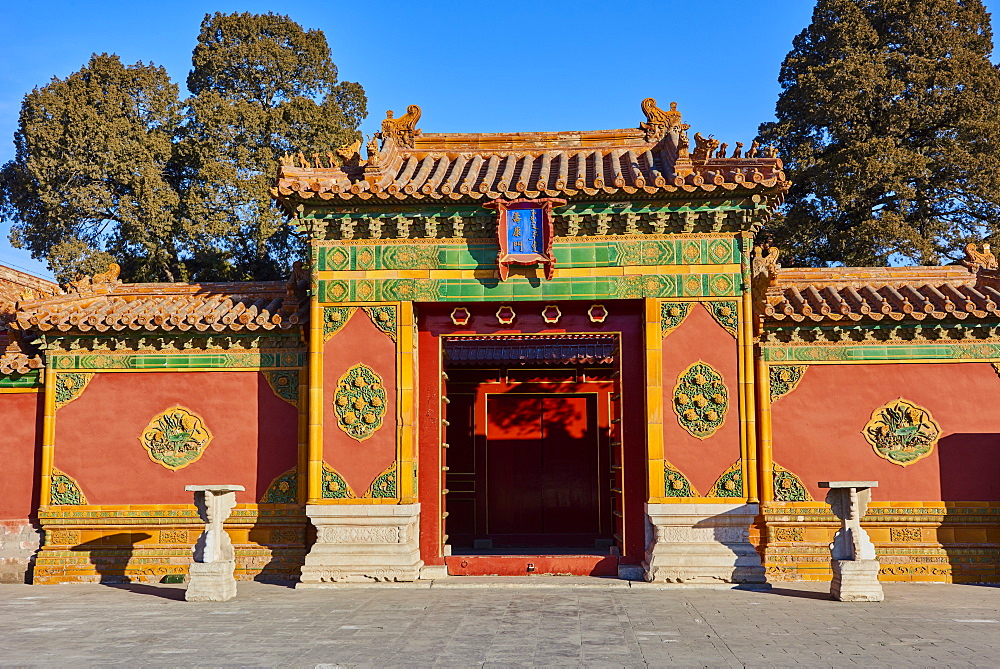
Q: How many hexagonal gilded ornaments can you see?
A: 4